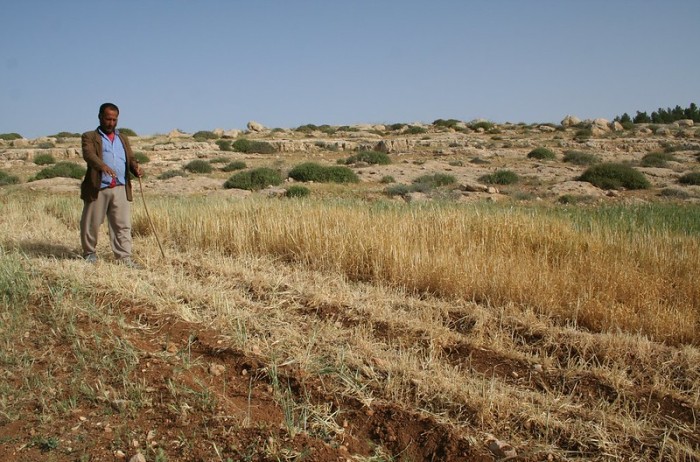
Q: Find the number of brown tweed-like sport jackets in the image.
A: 1